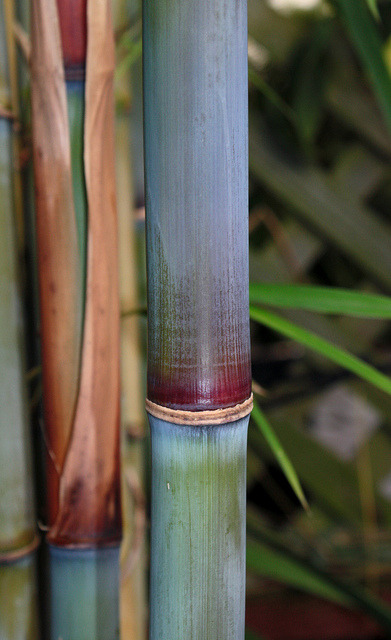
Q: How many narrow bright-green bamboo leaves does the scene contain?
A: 3